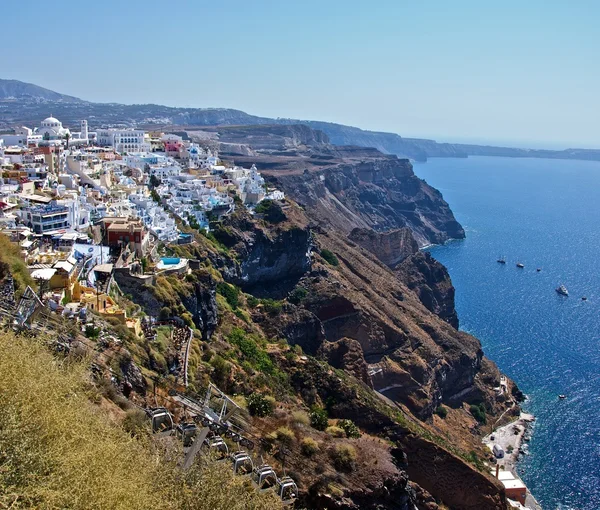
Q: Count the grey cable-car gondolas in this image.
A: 6